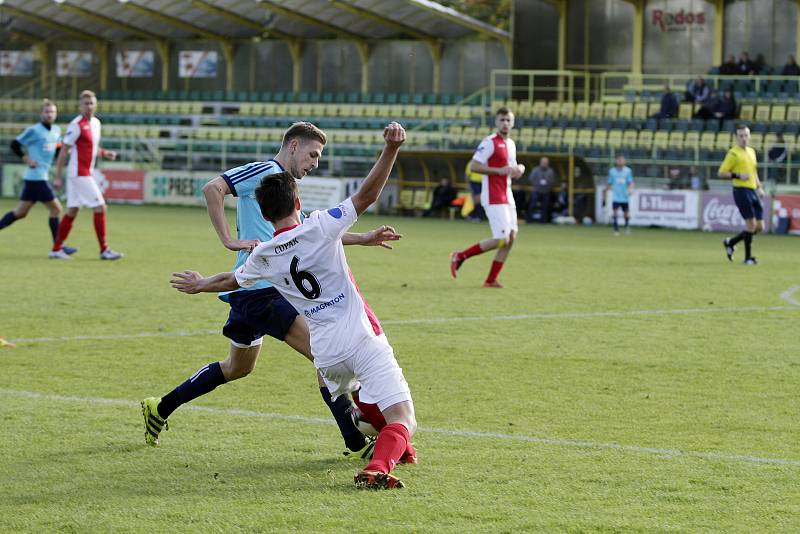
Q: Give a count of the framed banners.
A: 4